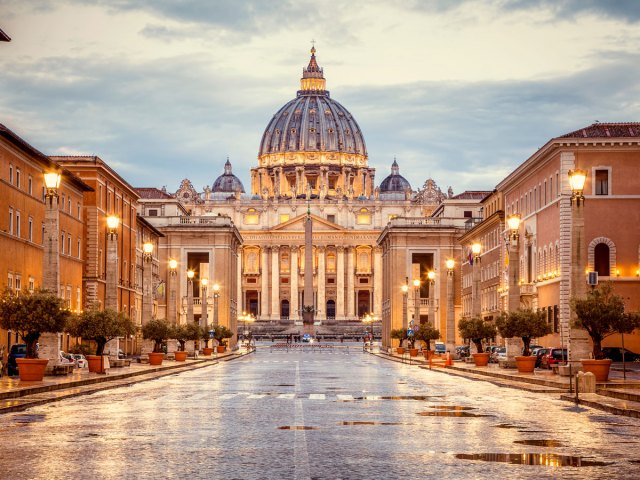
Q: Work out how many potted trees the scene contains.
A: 12